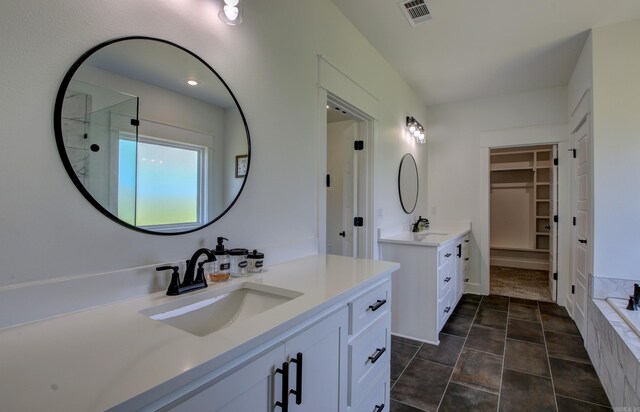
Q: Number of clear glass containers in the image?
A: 3